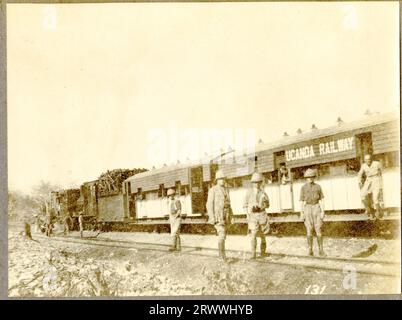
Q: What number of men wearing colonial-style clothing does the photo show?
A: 4